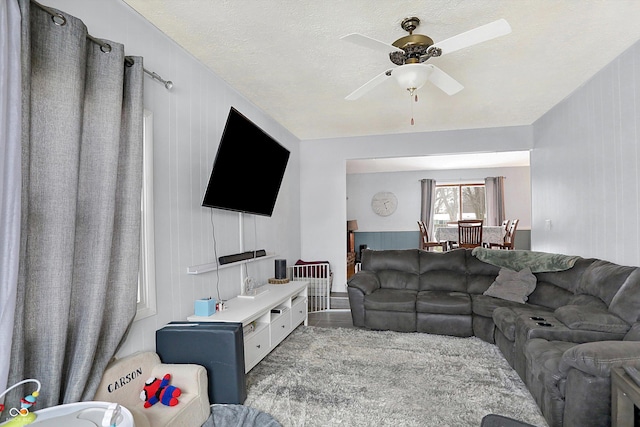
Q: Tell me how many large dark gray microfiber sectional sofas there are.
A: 1